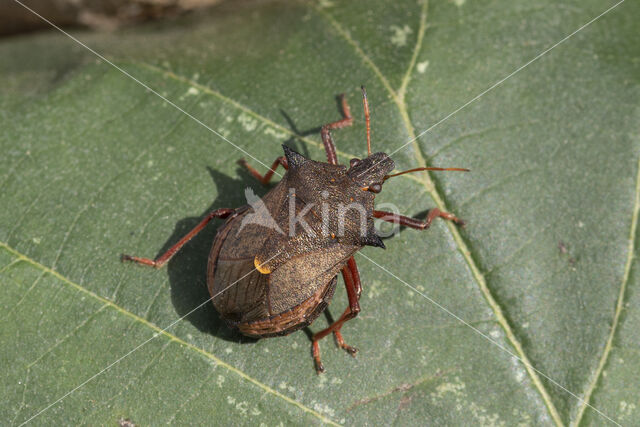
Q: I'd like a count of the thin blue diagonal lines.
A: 0